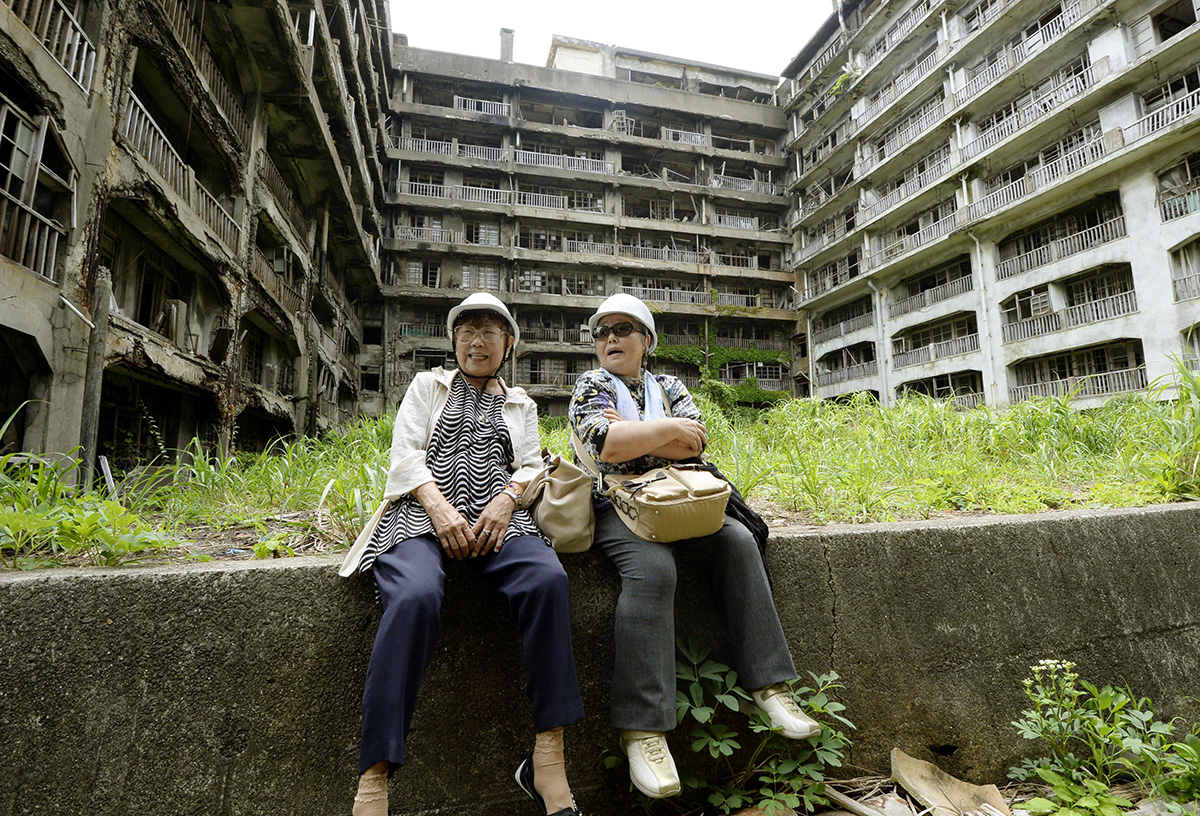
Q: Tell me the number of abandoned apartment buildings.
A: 3